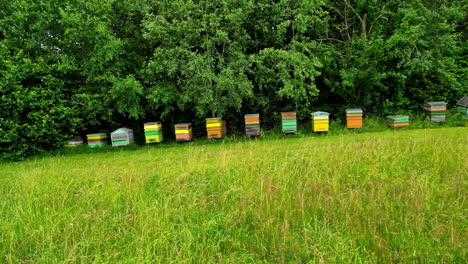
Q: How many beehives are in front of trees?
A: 13